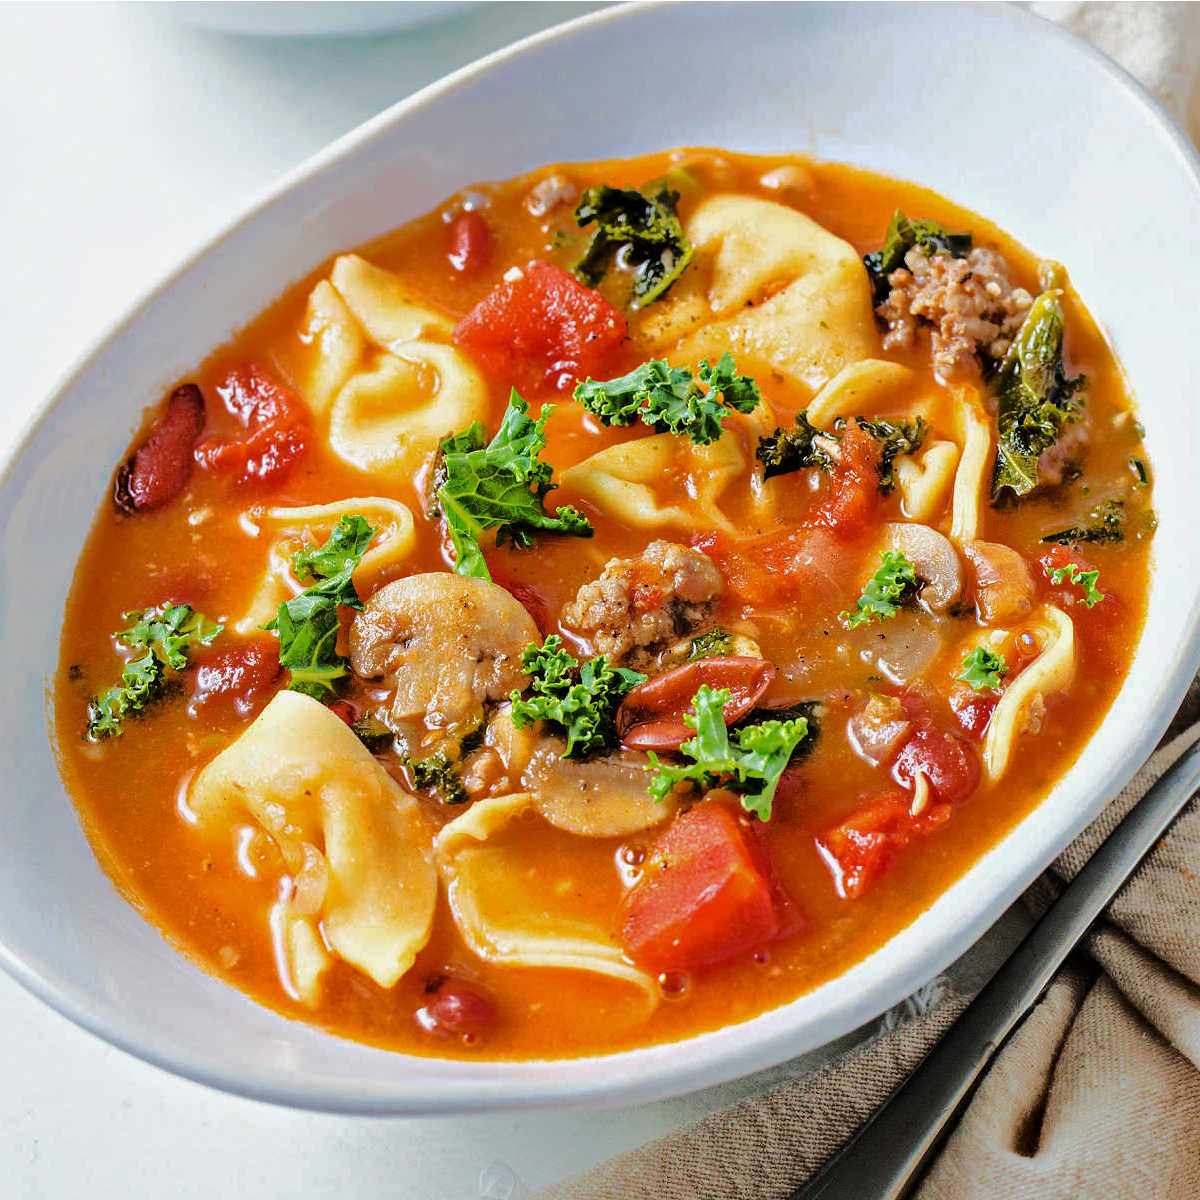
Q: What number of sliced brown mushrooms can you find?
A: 3